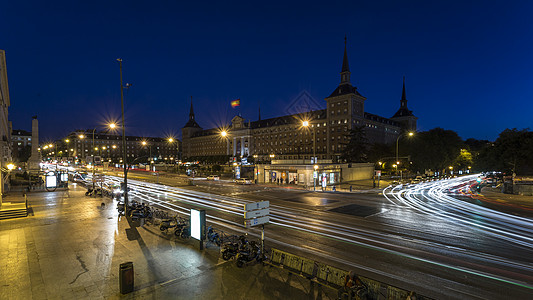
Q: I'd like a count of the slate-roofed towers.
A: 3